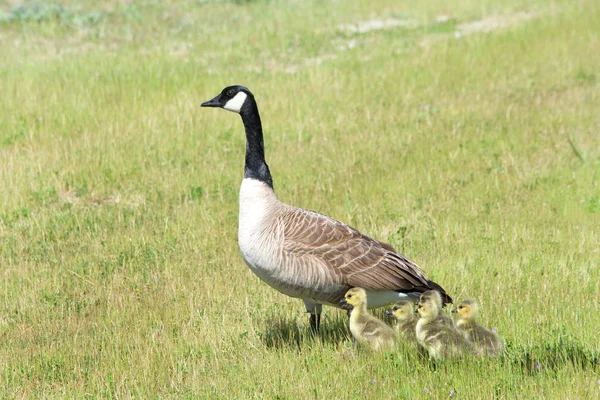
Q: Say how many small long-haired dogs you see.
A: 0